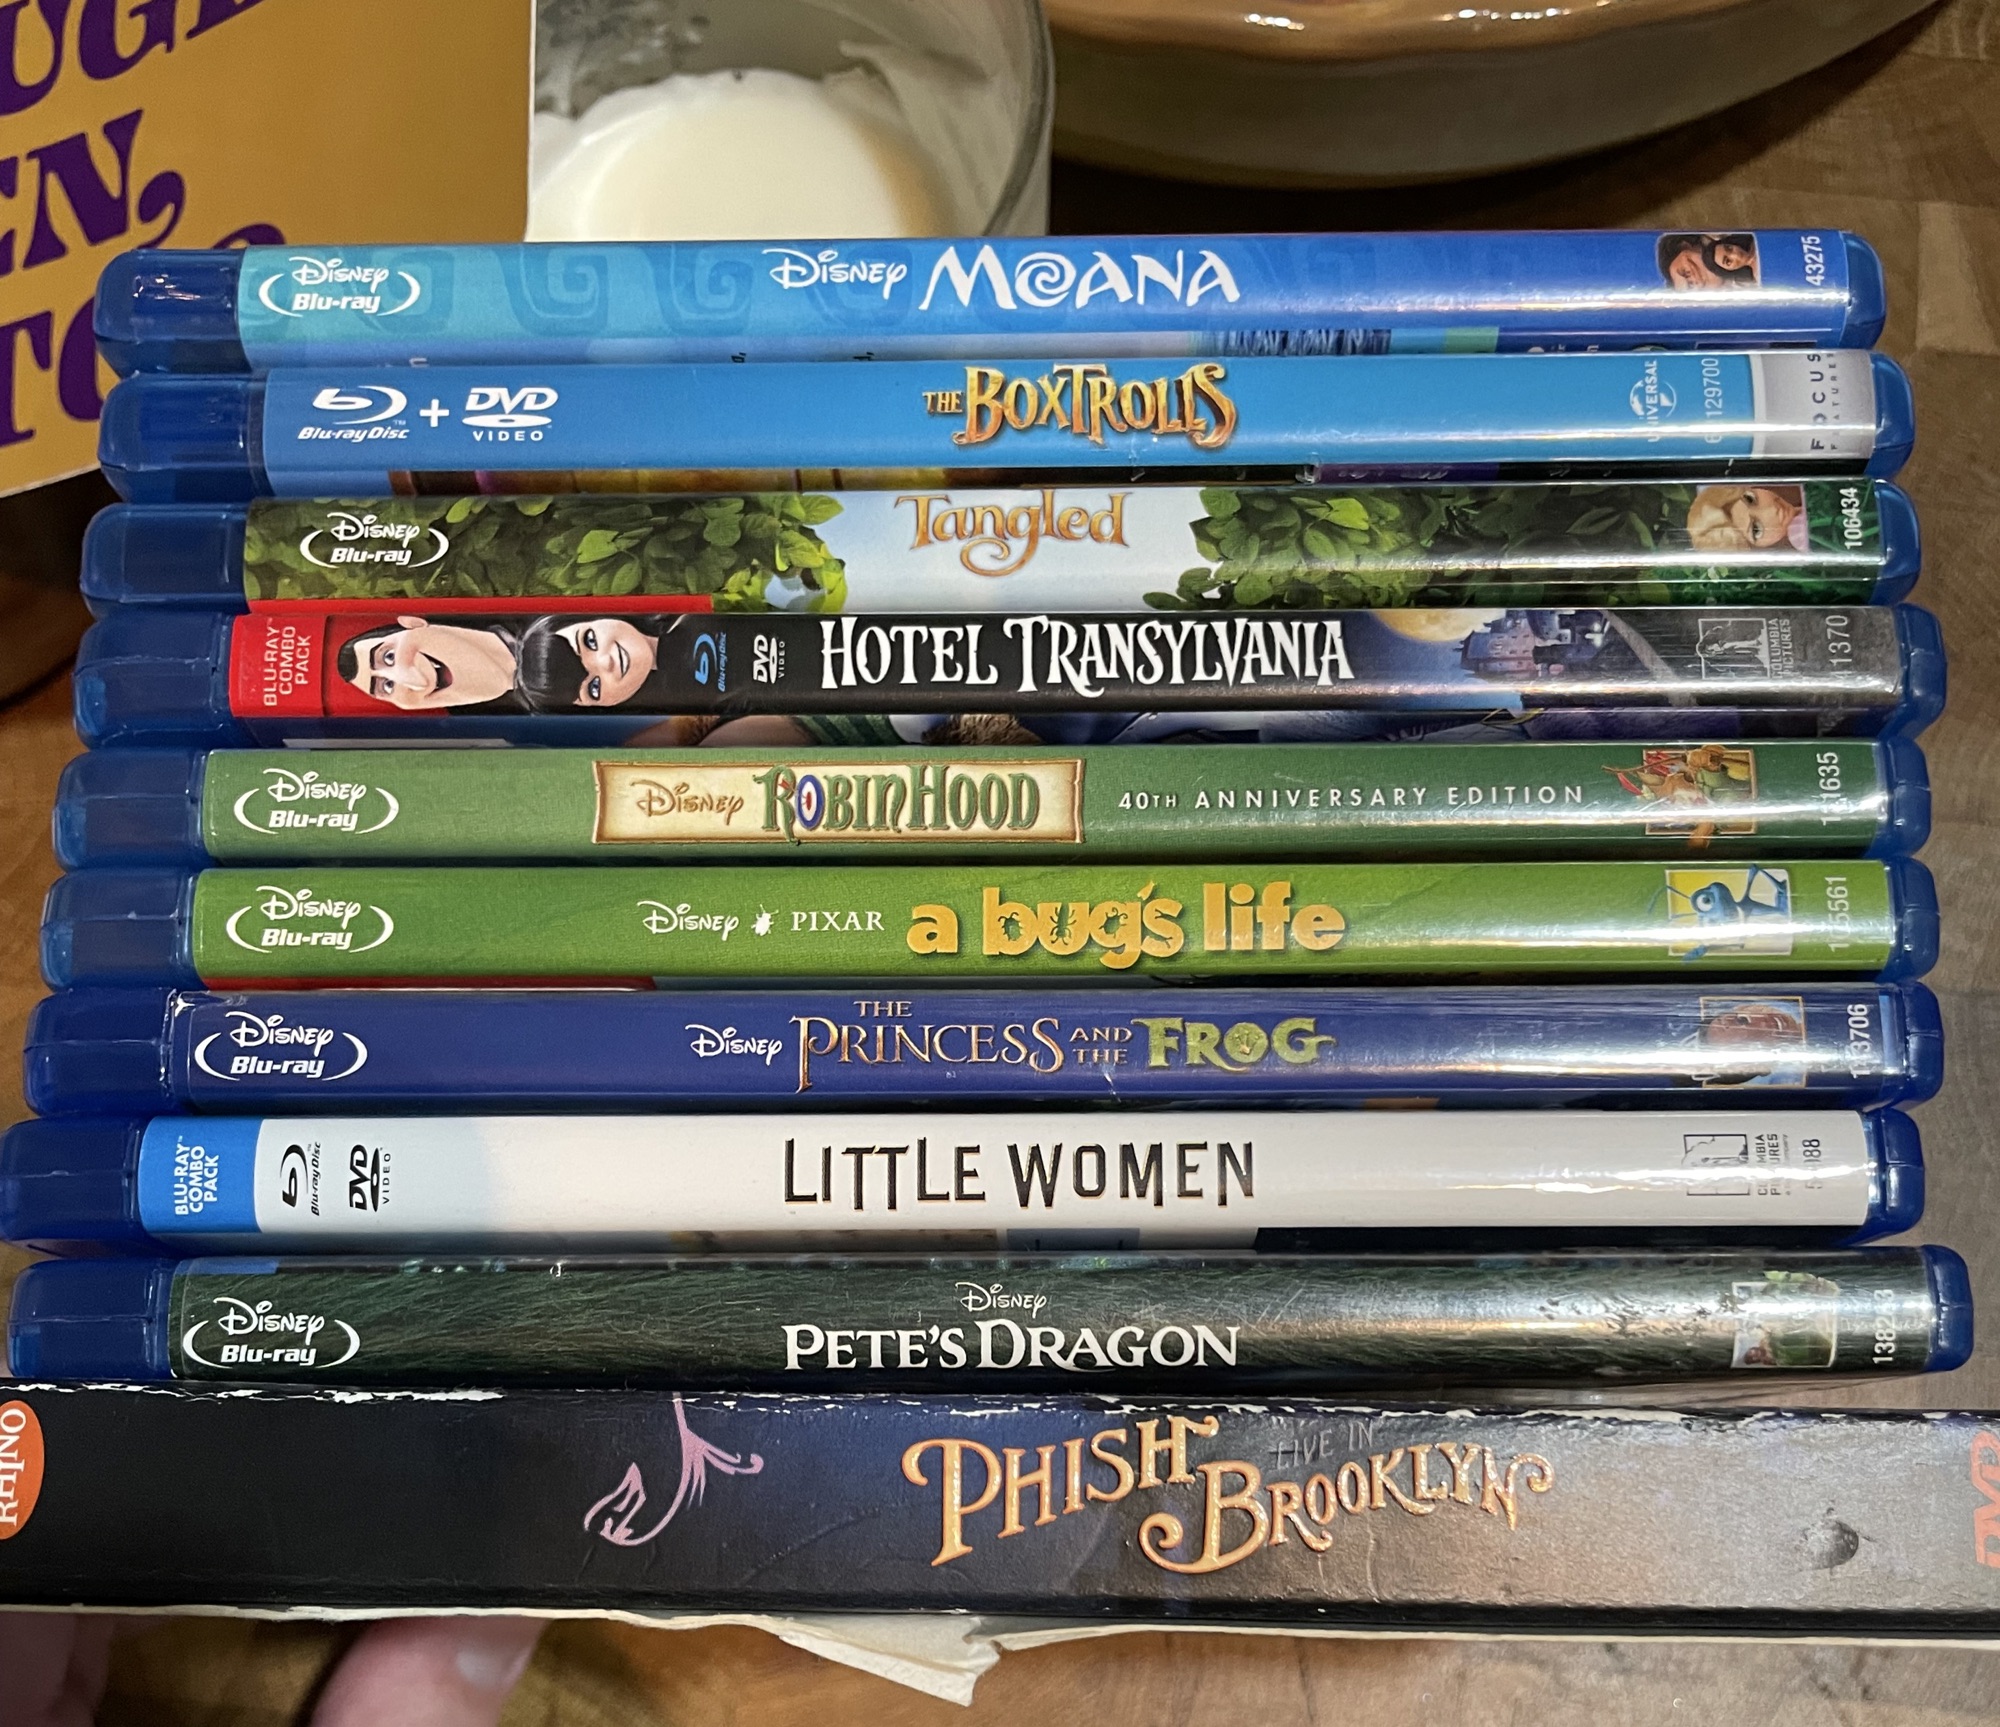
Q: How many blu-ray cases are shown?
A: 9